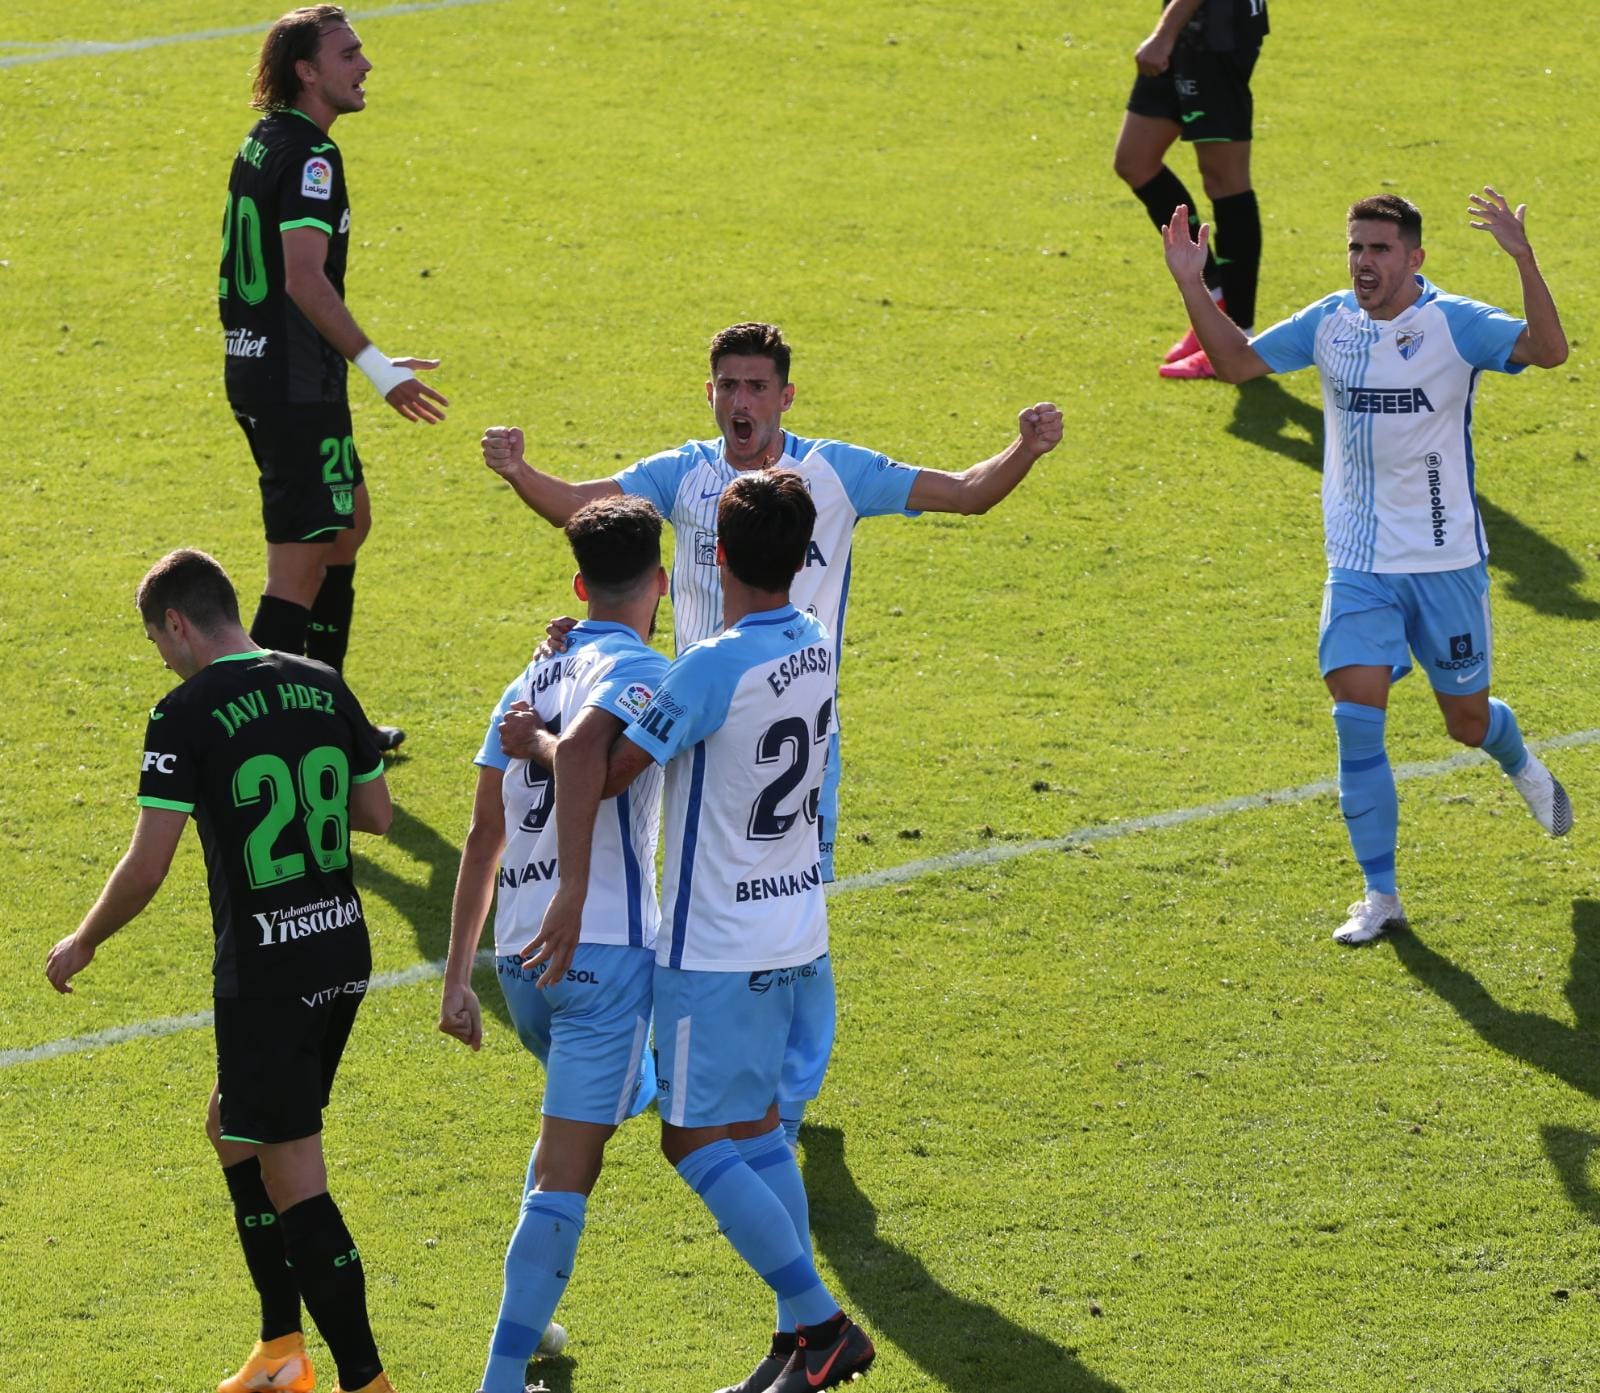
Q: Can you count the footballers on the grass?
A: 7